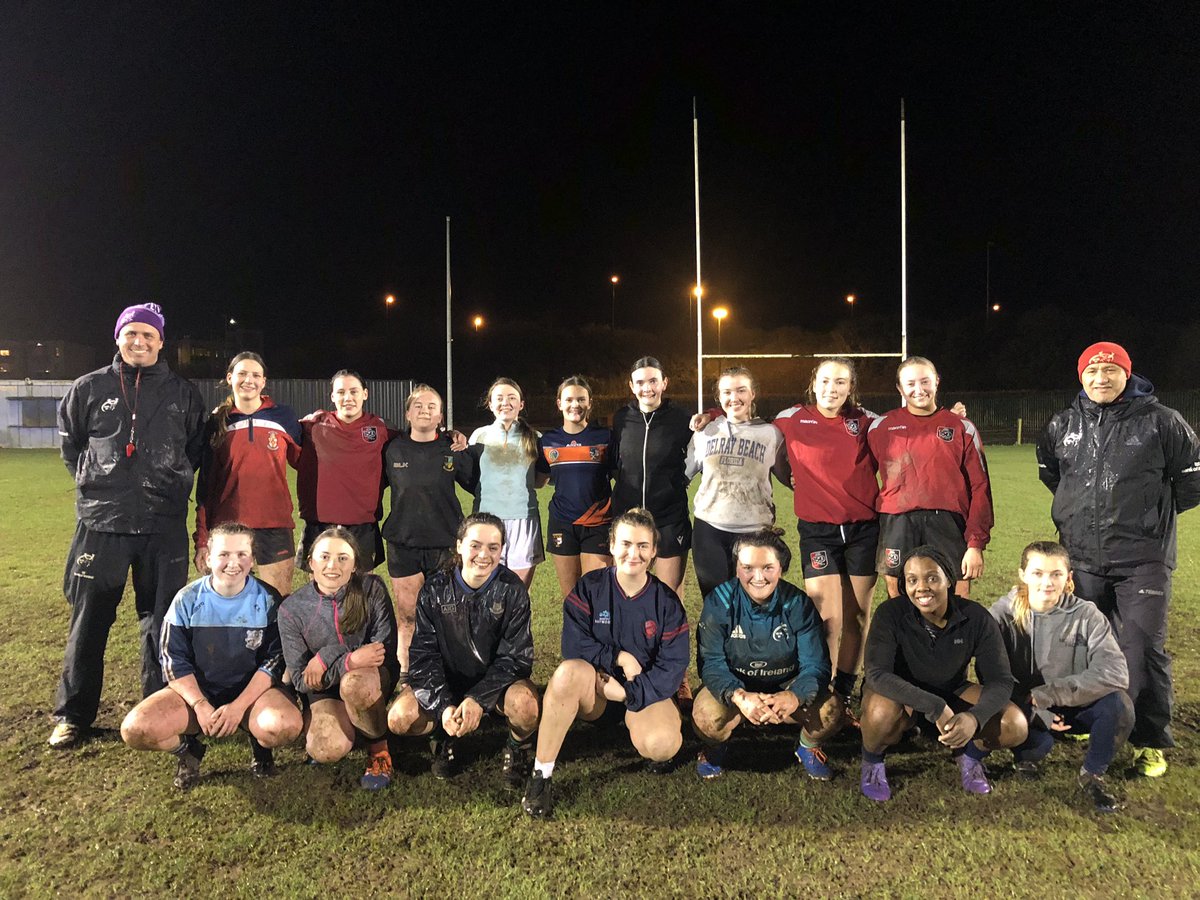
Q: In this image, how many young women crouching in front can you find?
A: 7